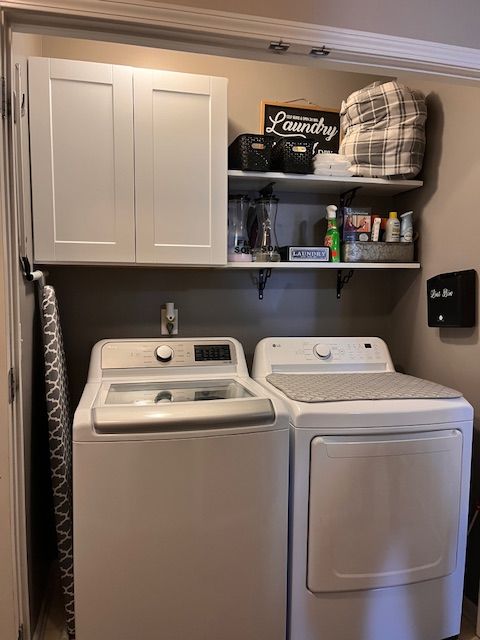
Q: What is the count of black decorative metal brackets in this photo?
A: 4